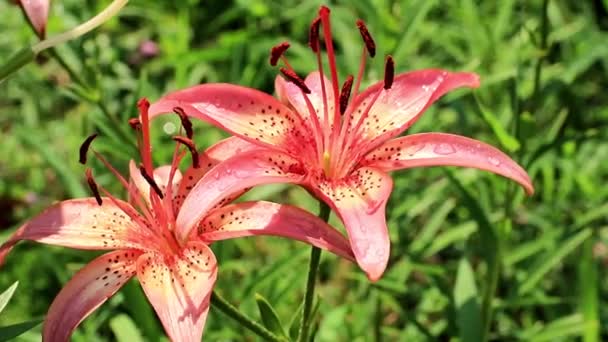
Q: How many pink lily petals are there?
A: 12